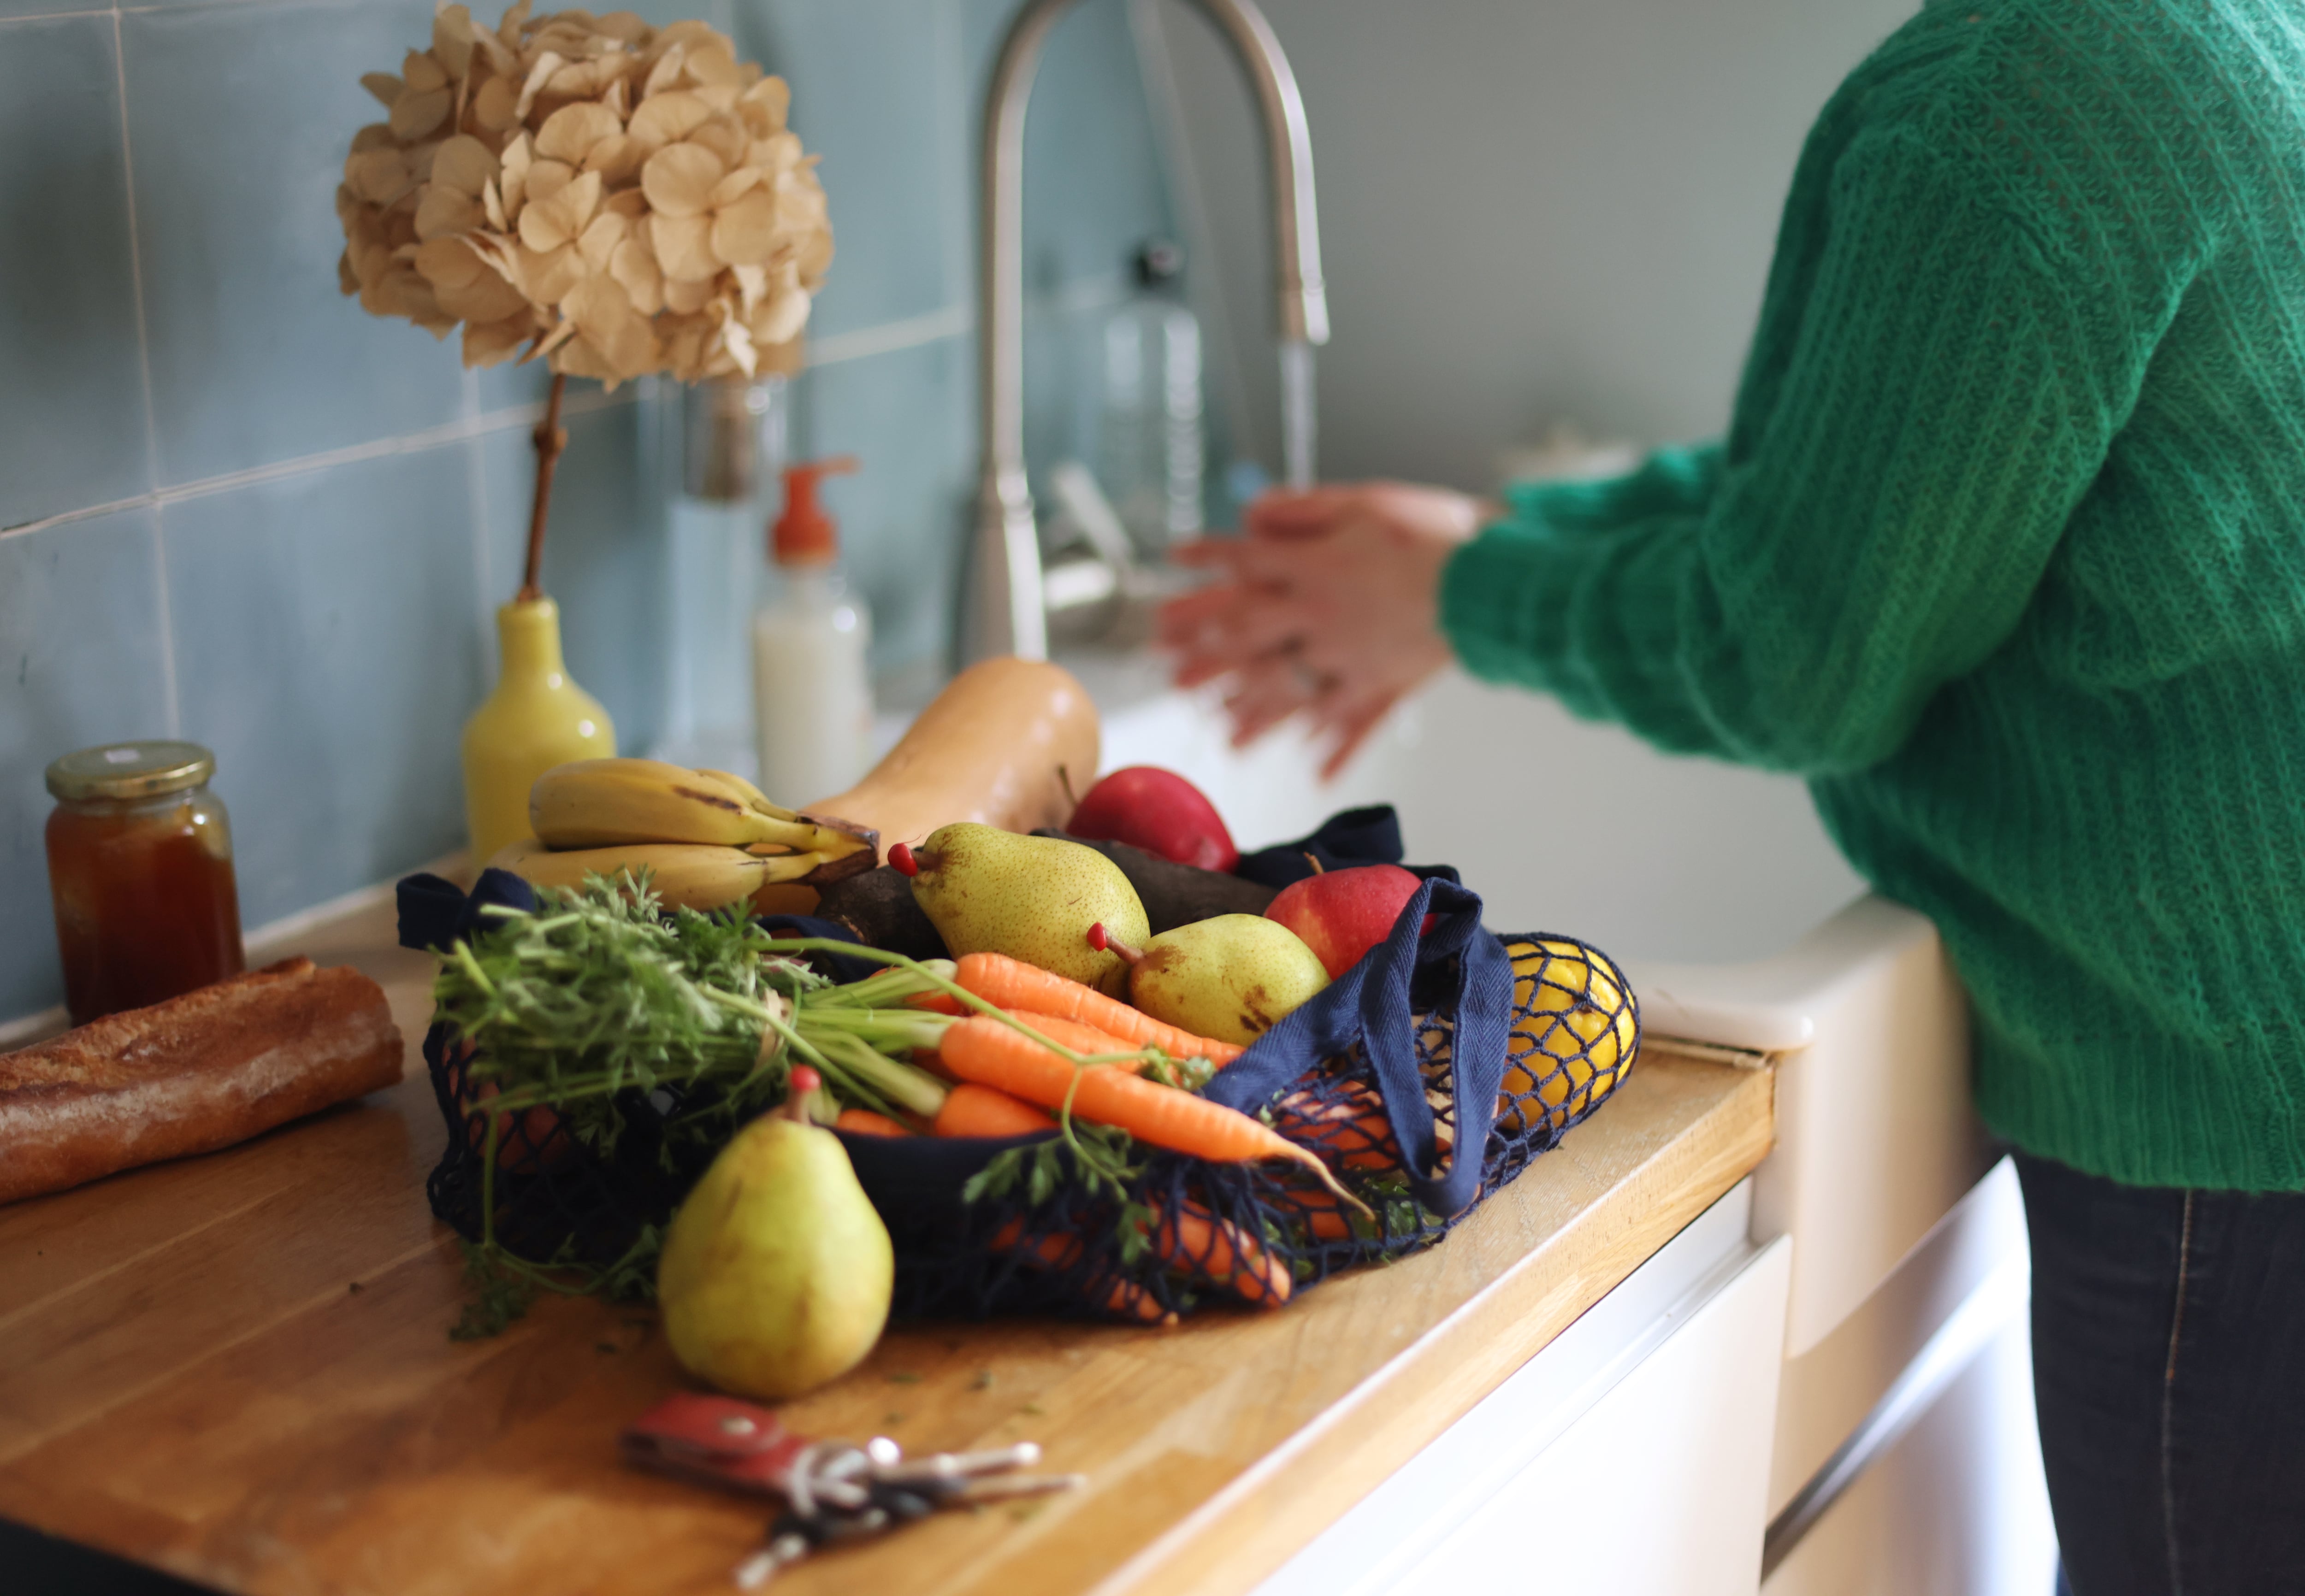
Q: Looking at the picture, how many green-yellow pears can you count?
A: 3